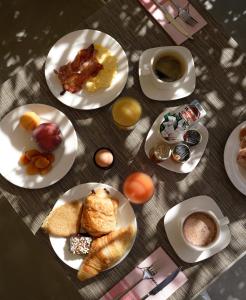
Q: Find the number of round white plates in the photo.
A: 4